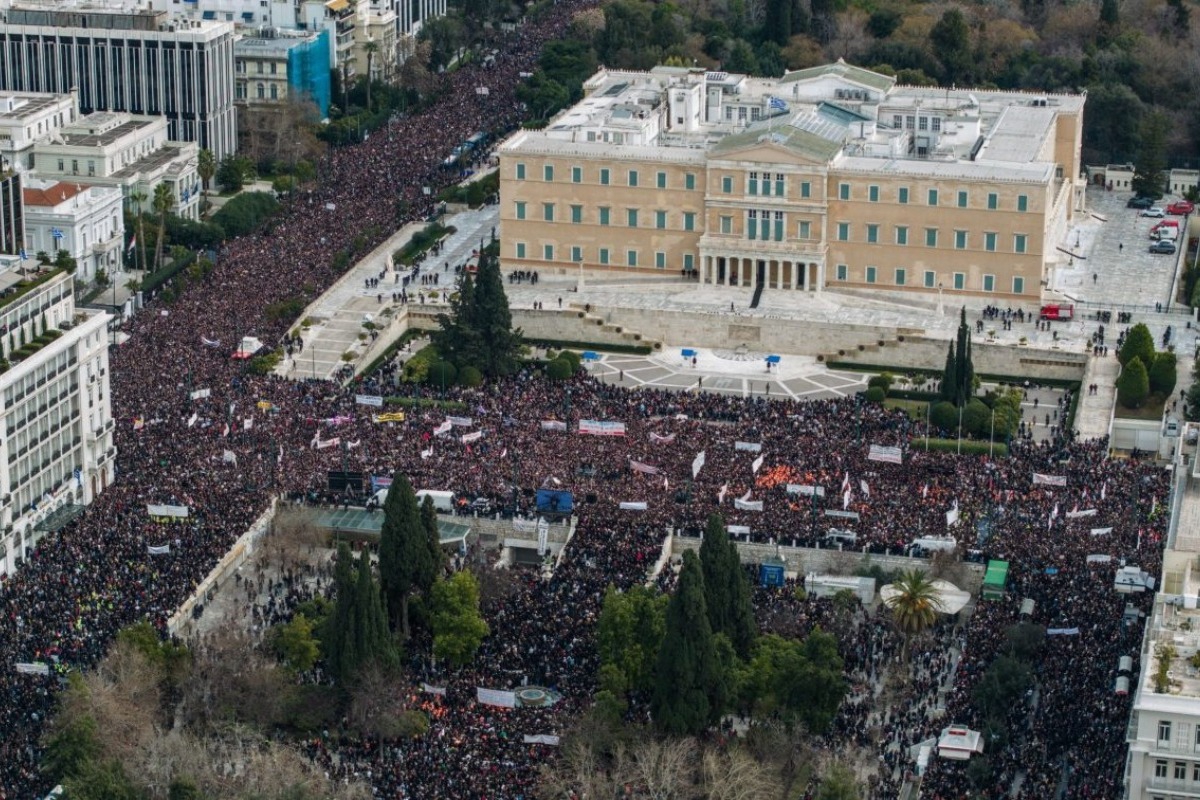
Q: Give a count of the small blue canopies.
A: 3